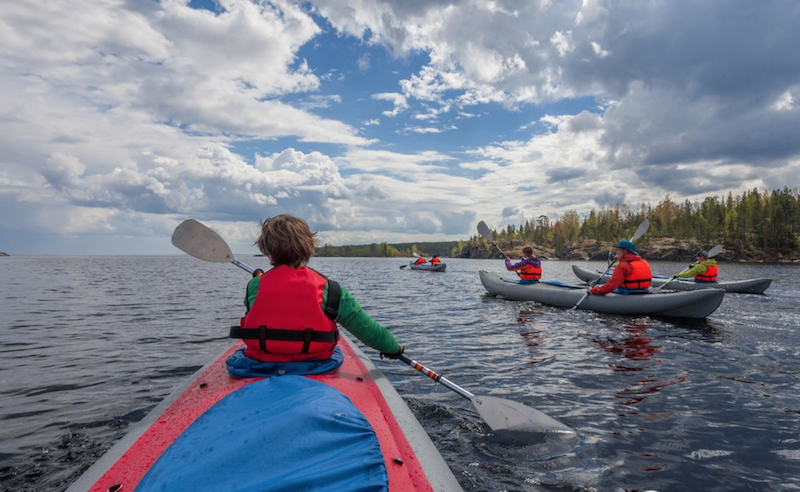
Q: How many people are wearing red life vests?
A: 6